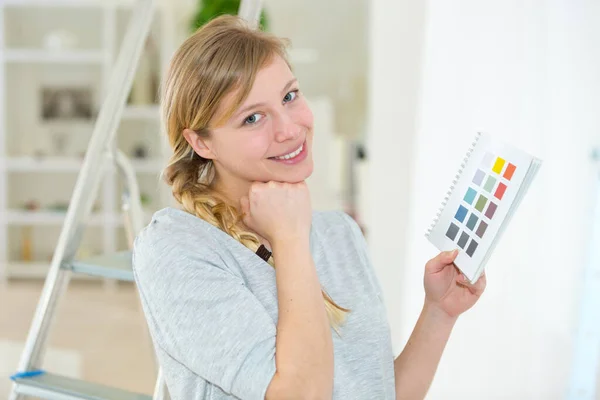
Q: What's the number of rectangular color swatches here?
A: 15